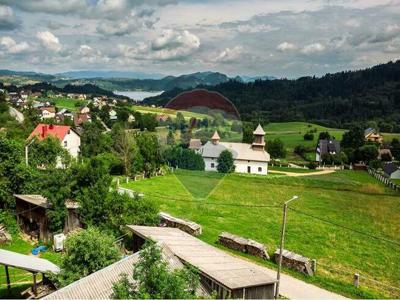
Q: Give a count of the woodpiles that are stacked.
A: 3